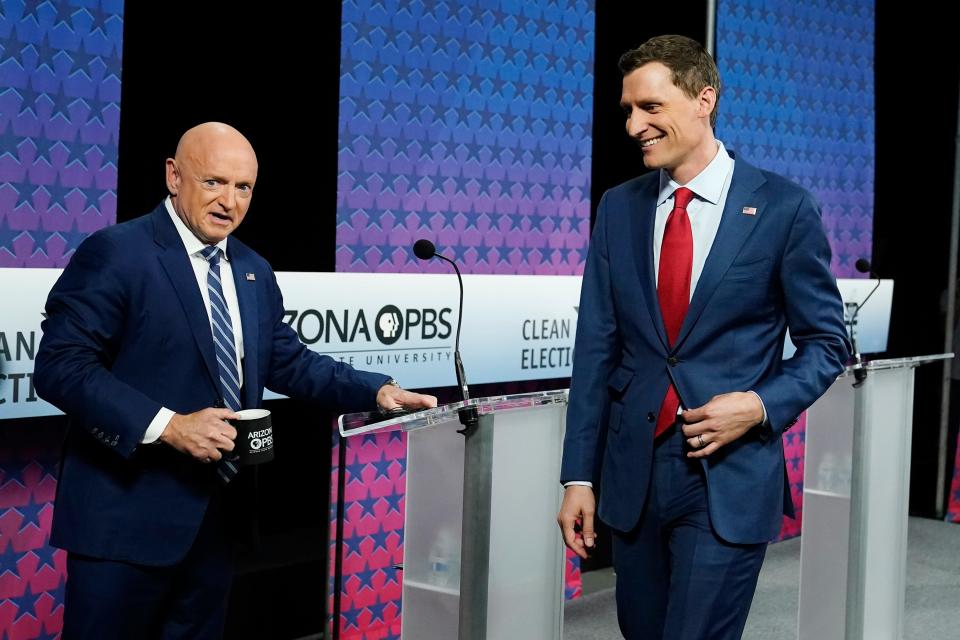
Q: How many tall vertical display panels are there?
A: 3